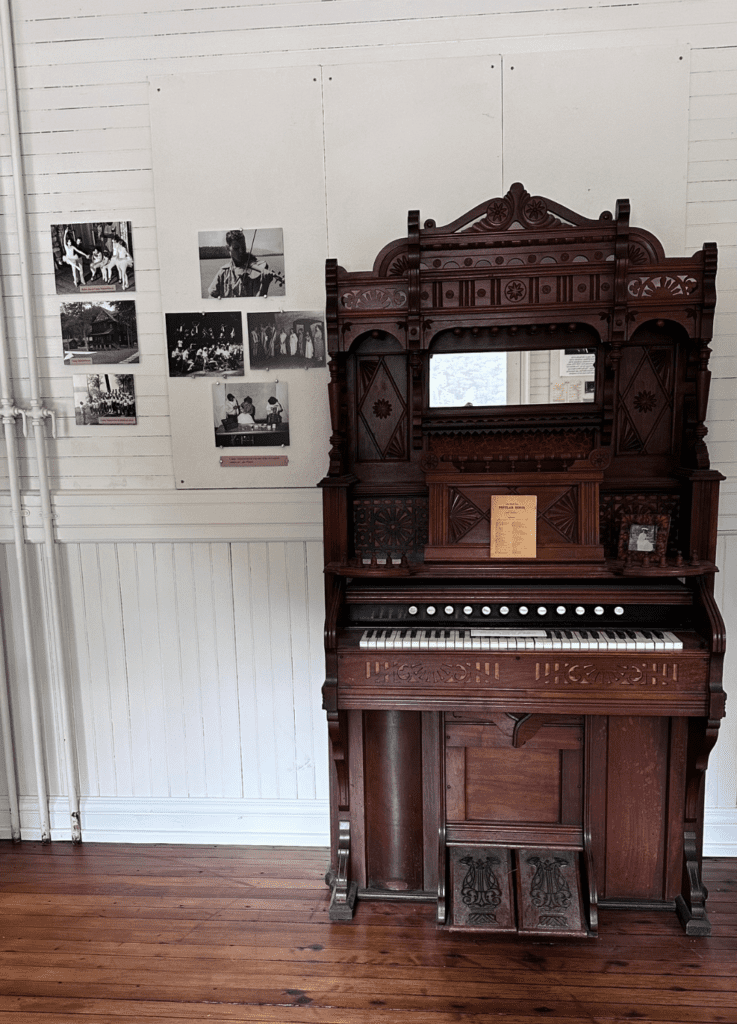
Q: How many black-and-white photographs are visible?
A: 8